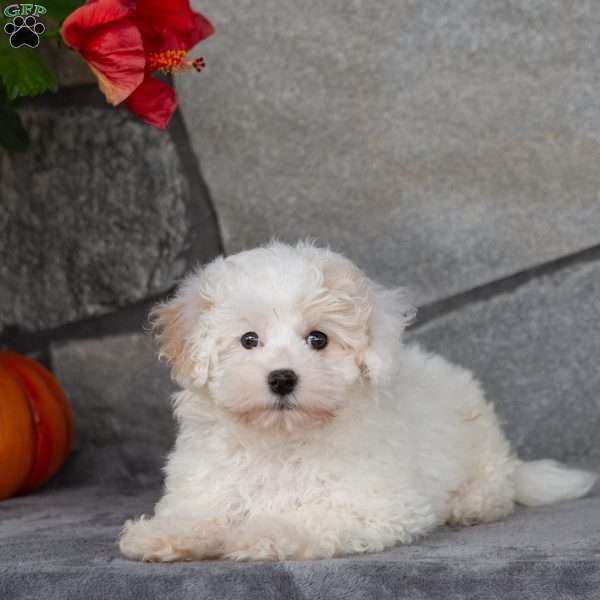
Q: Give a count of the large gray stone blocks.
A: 4